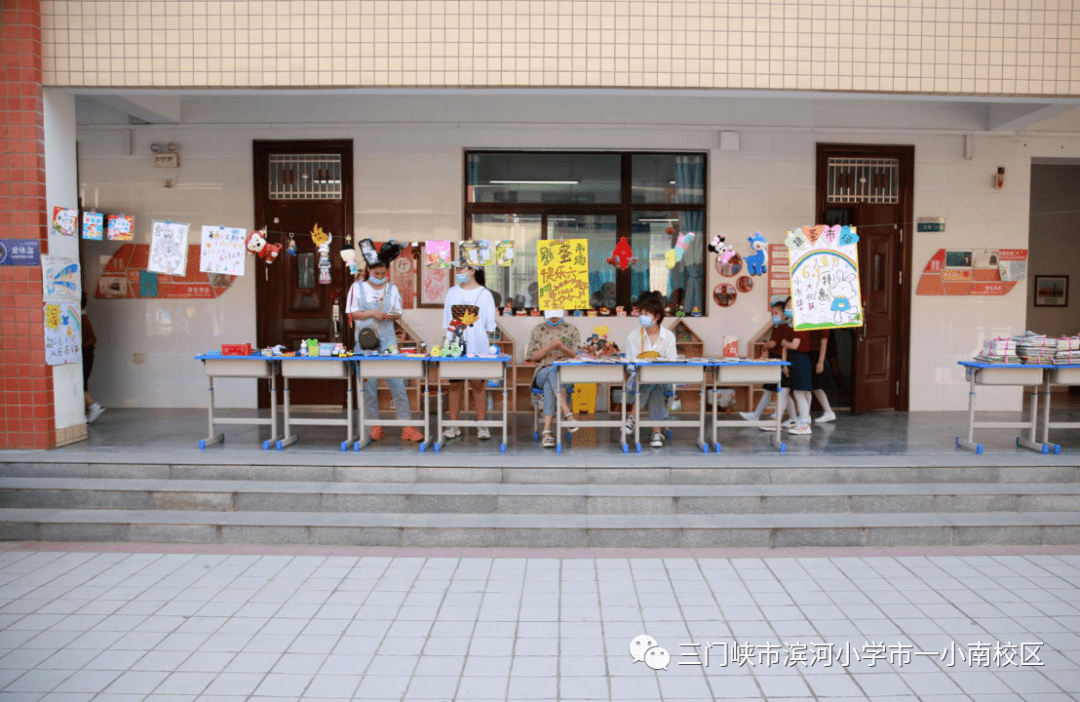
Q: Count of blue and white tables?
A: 9